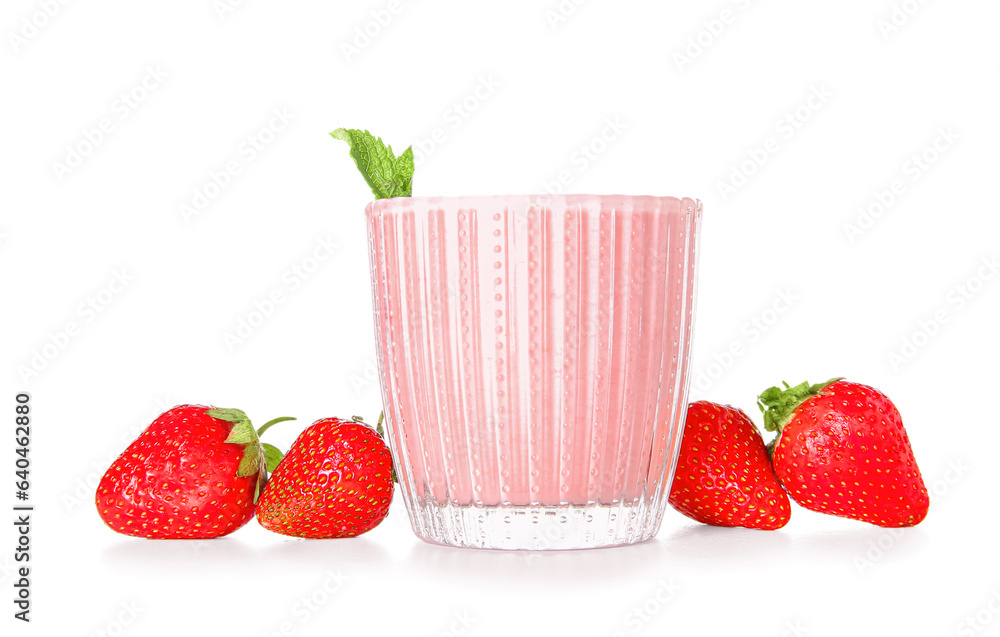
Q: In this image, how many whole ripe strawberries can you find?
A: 4